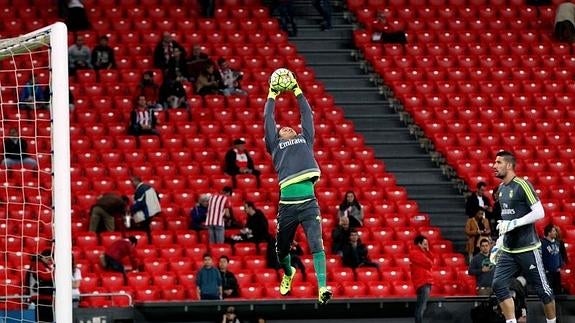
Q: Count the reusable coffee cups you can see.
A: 0